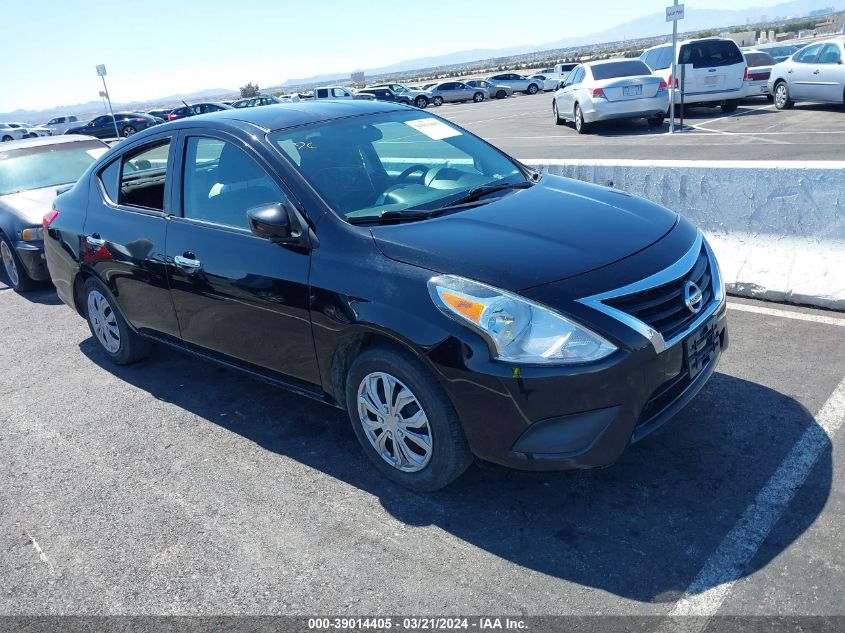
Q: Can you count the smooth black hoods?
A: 1